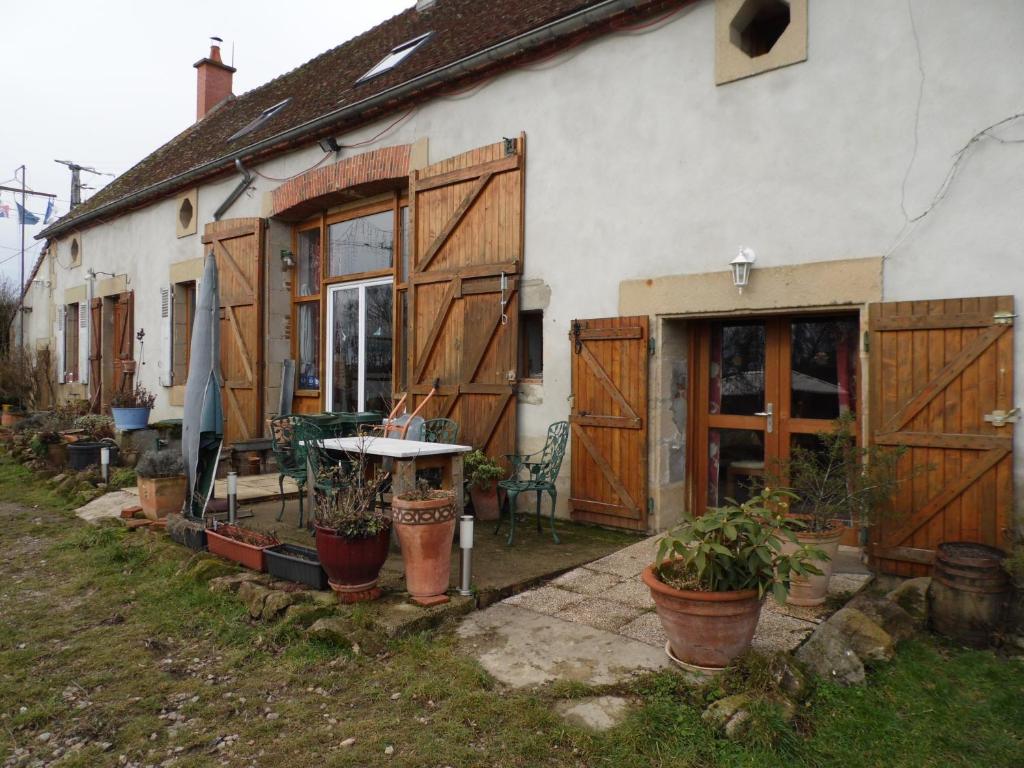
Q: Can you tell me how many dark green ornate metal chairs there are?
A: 4